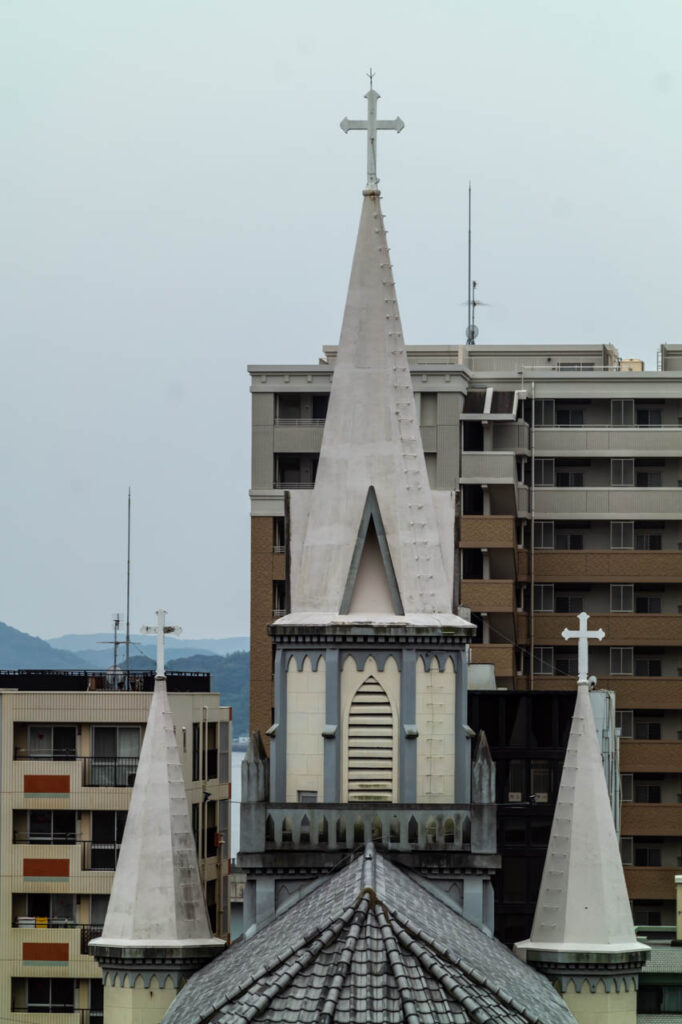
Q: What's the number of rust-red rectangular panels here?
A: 3